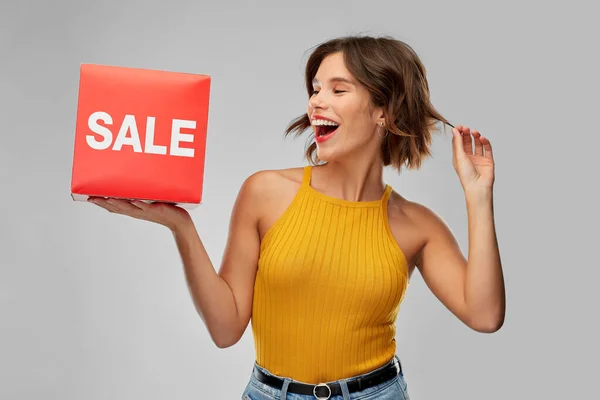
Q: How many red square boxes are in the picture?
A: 1